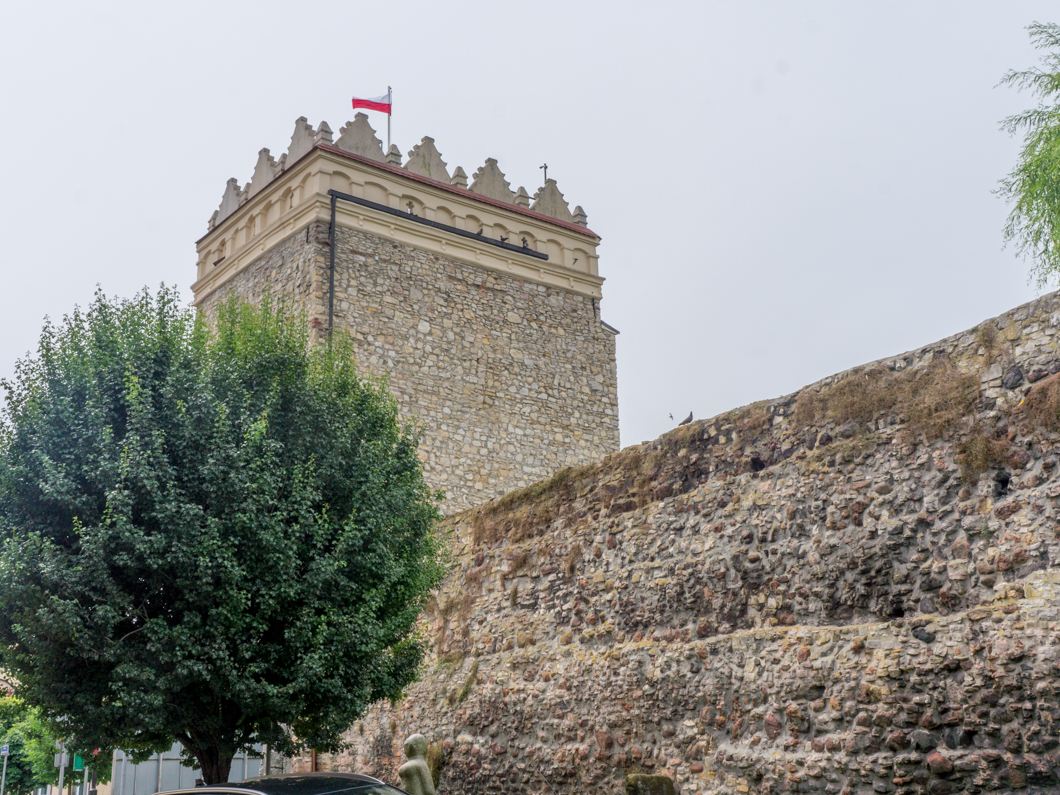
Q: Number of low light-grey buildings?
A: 1